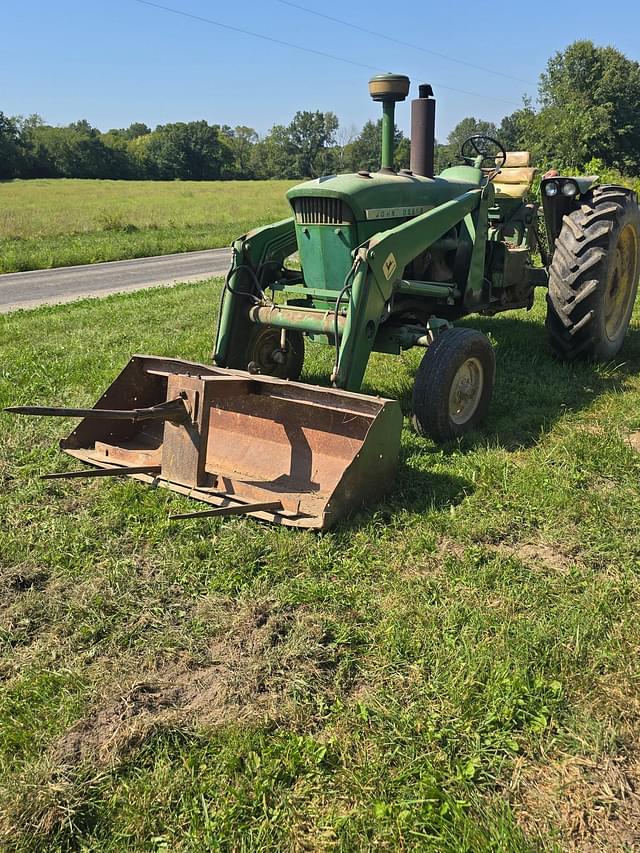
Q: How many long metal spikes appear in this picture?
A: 3